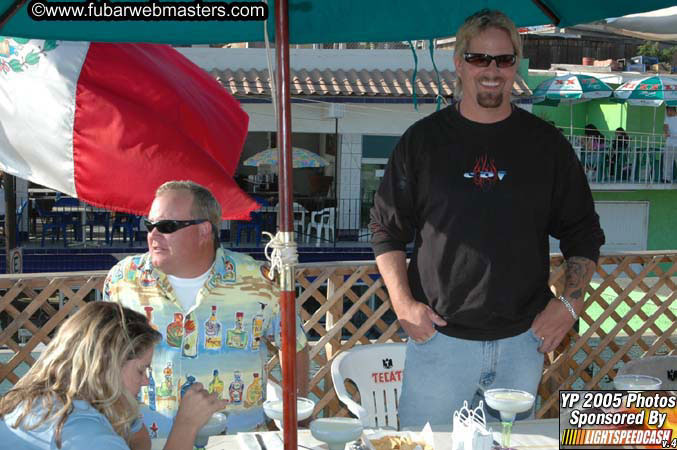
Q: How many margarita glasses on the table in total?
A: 5